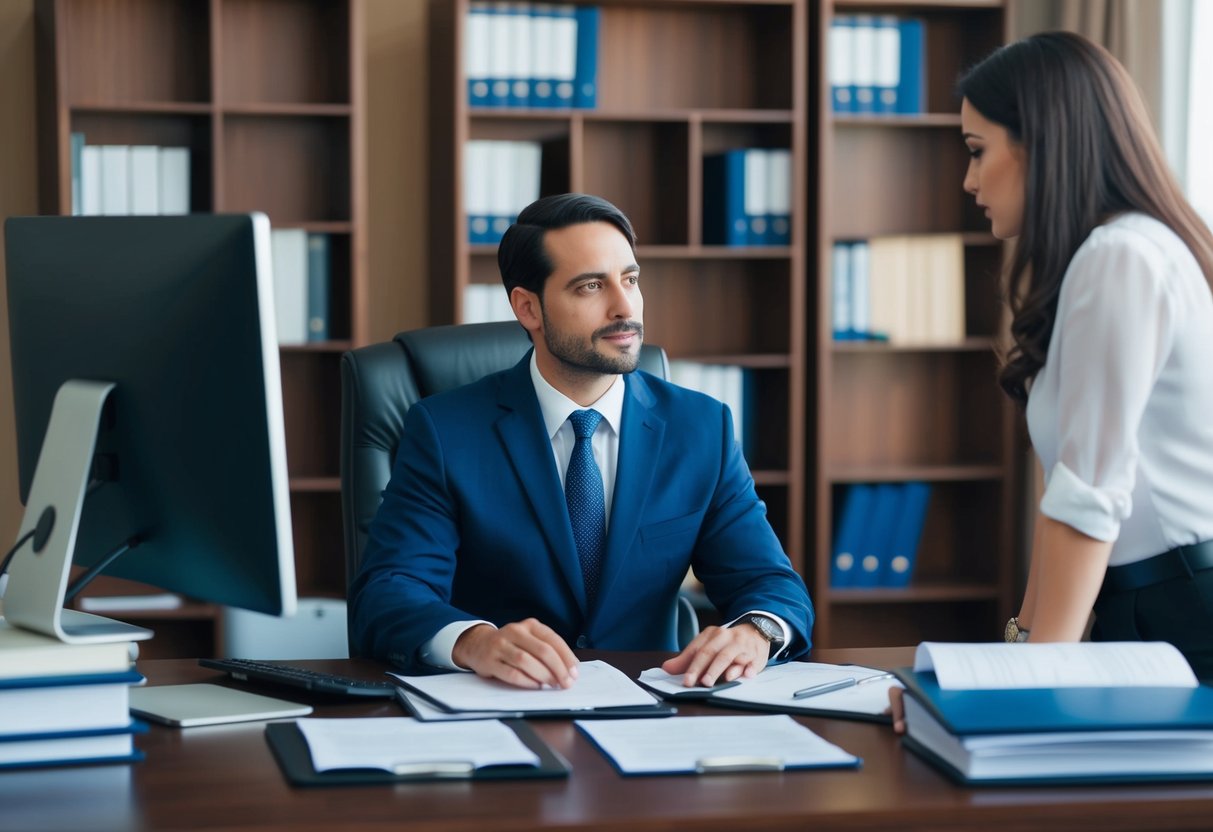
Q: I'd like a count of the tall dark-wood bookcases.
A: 3